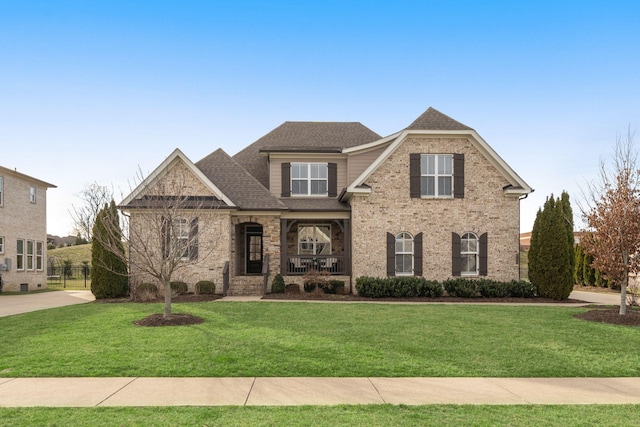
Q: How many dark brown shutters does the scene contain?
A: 10